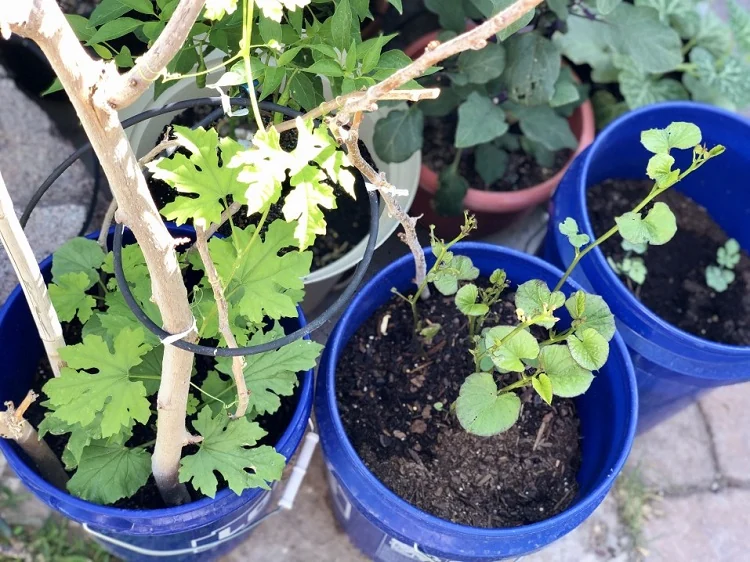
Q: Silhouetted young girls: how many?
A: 0